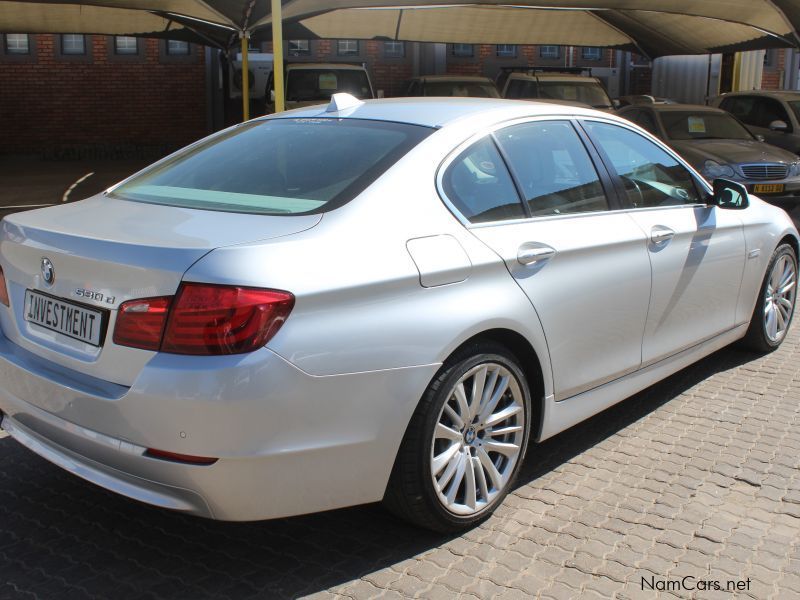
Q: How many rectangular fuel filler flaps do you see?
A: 1